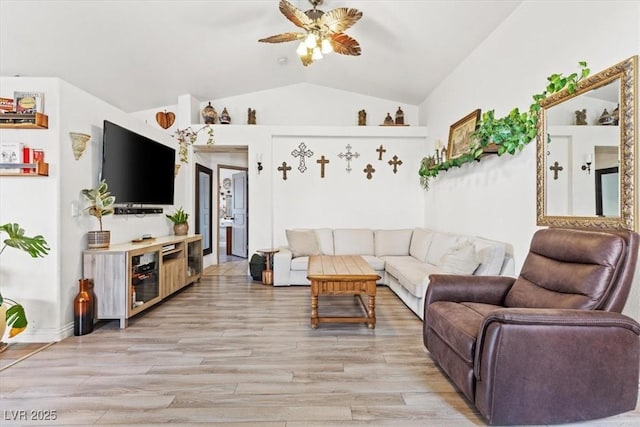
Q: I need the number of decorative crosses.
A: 7